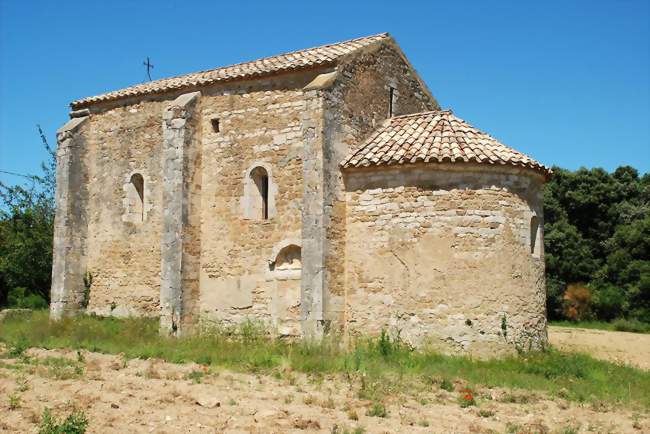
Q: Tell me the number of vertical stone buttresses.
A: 3